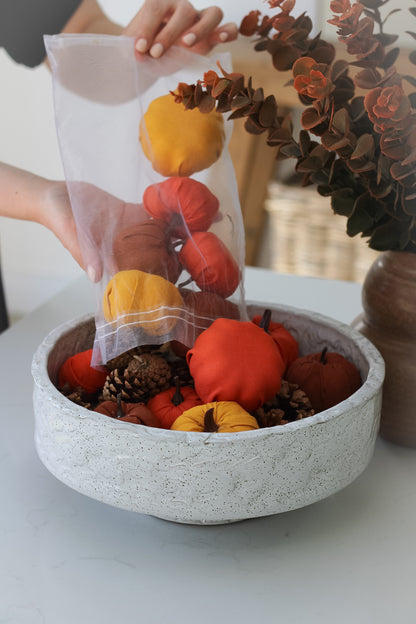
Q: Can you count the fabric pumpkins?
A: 13